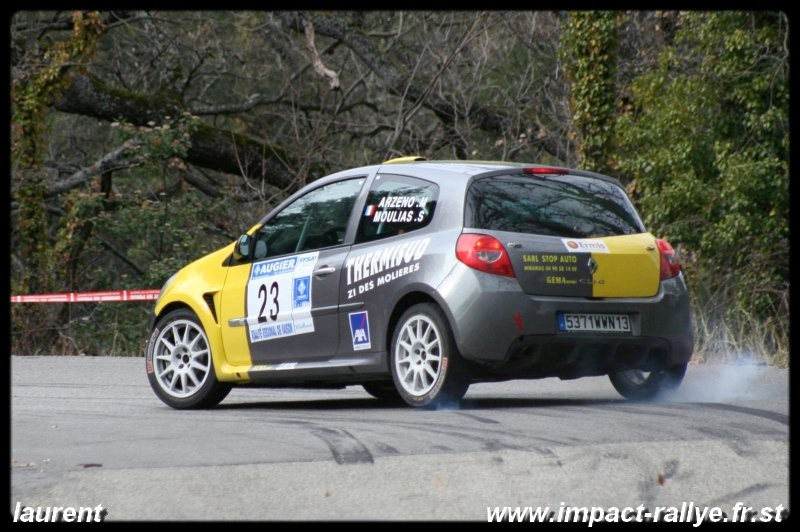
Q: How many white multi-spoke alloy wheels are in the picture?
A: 2